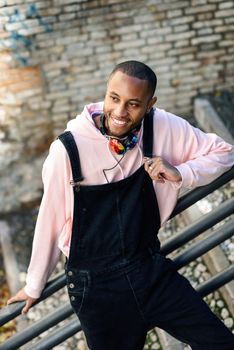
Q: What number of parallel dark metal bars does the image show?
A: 4